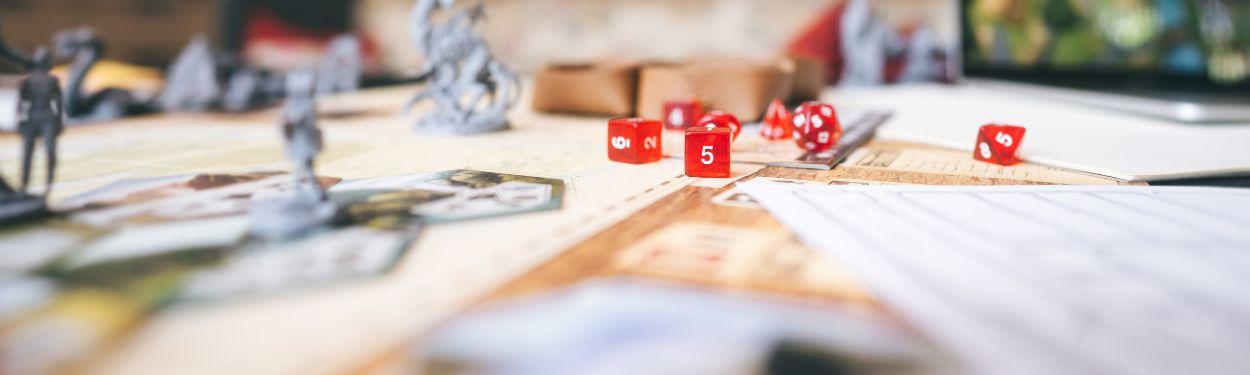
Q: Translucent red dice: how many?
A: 7